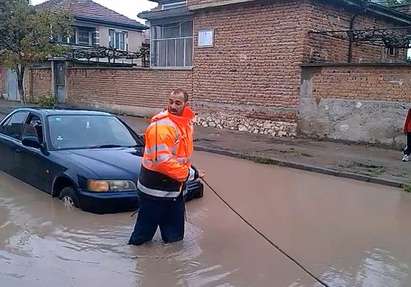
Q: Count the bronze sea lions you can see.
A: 0